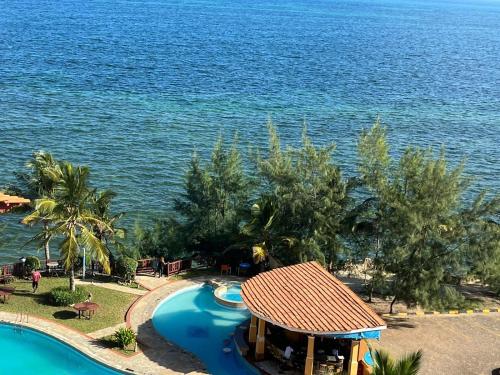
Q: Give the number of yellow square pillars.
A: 4